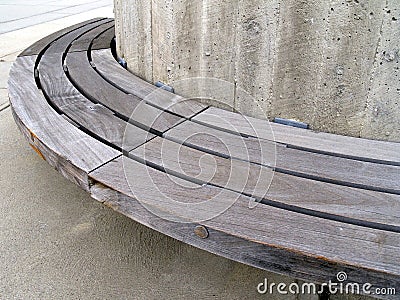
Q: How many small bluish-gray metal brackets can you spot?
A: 3